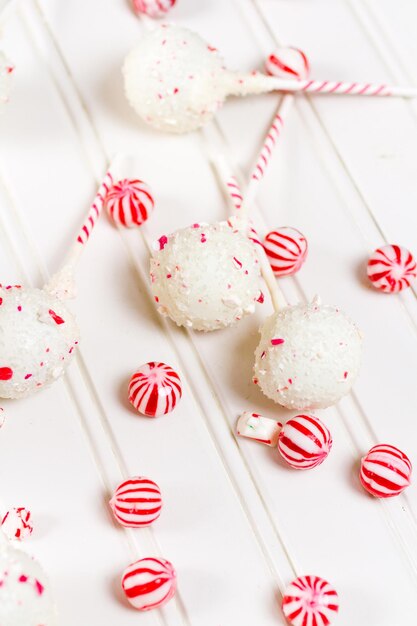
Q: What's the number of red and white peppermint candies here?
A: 11